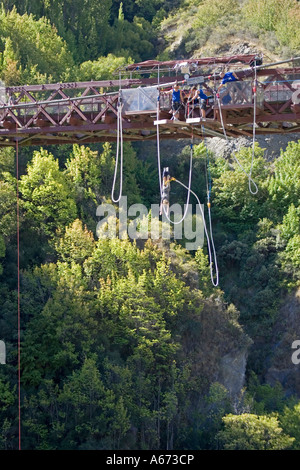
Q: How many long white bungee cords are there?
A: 4